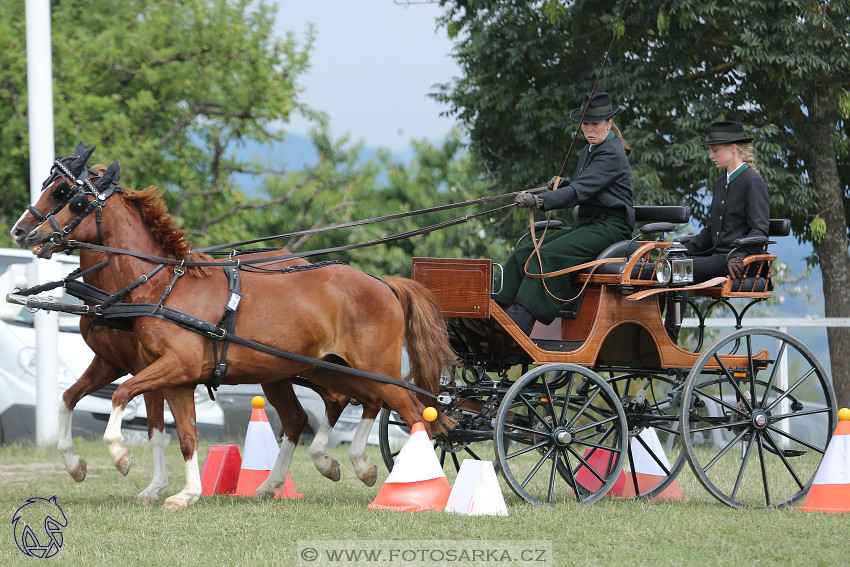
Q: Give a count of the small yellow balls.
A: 3